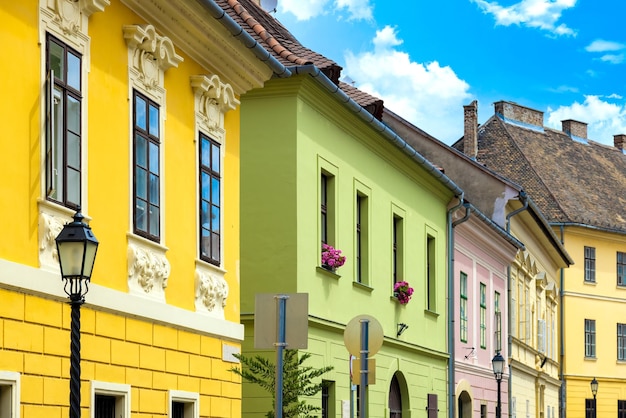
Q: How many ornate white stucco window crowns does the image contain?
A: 3